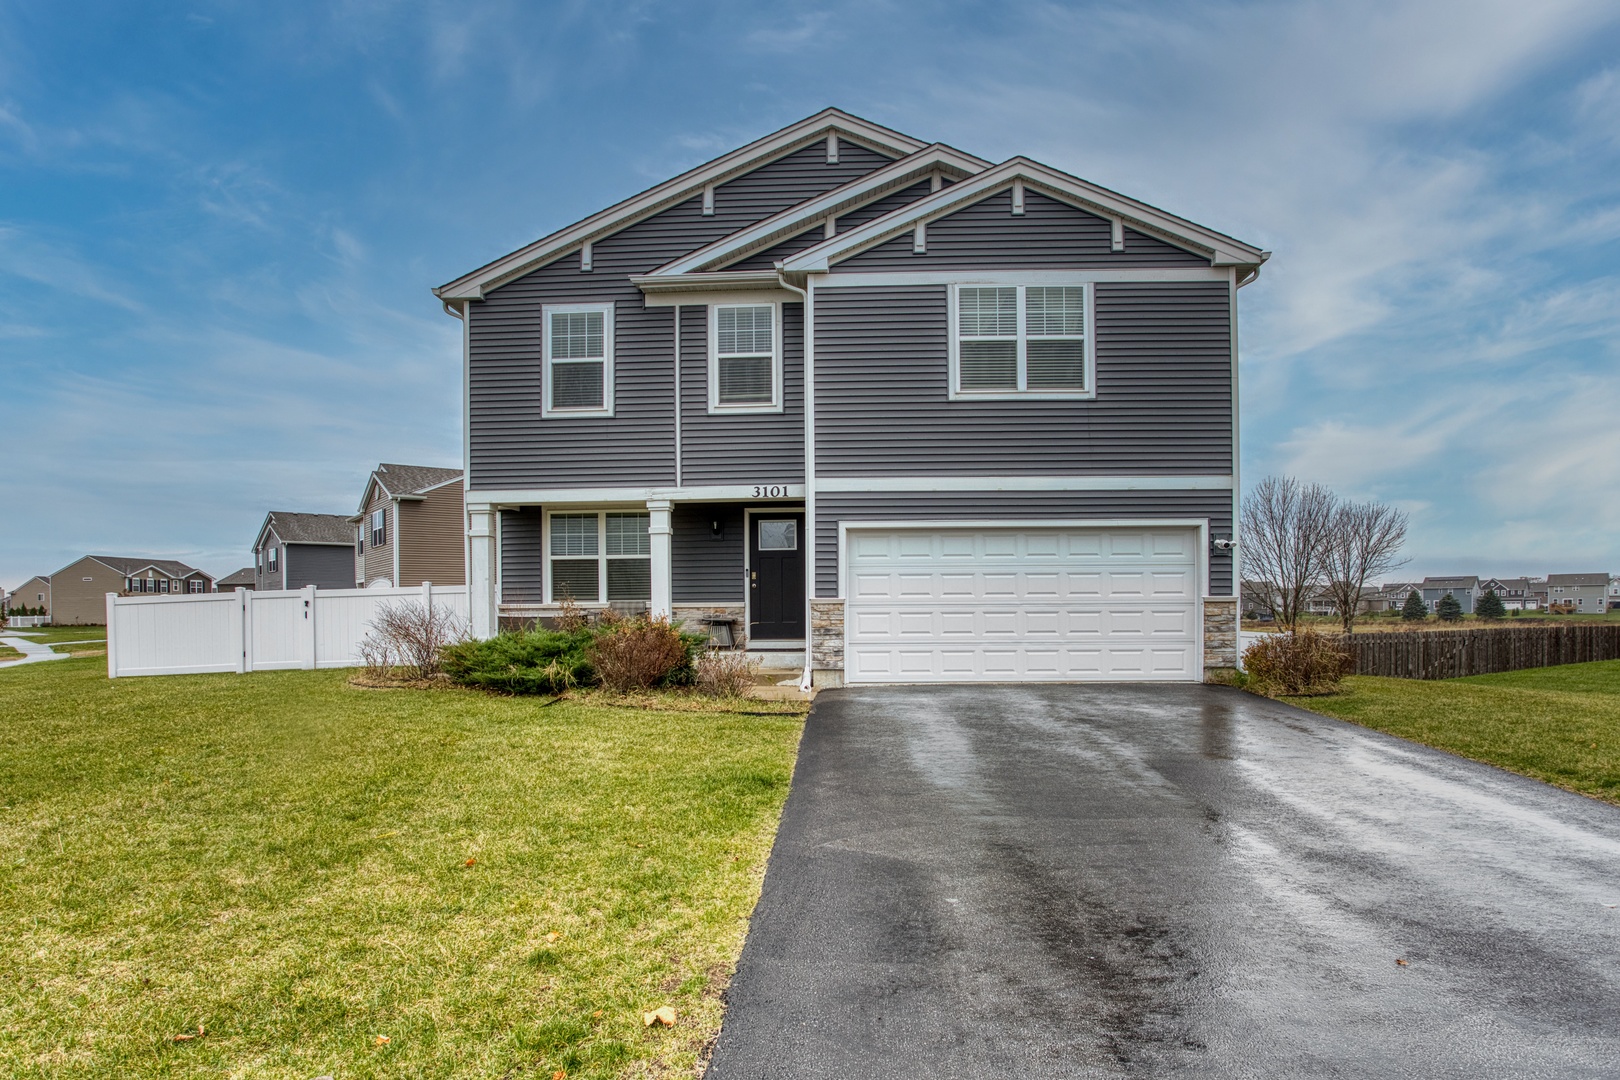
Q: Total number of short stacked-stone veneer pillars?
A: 2